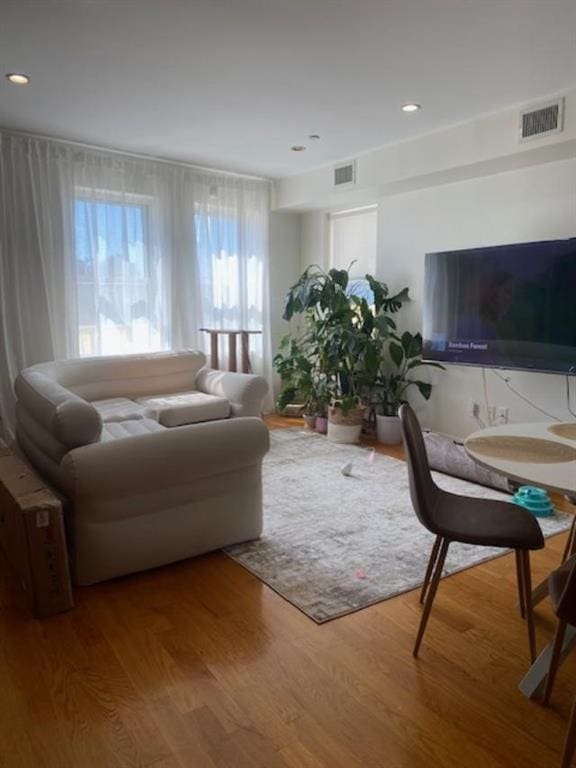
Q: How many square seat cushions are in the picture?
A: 3